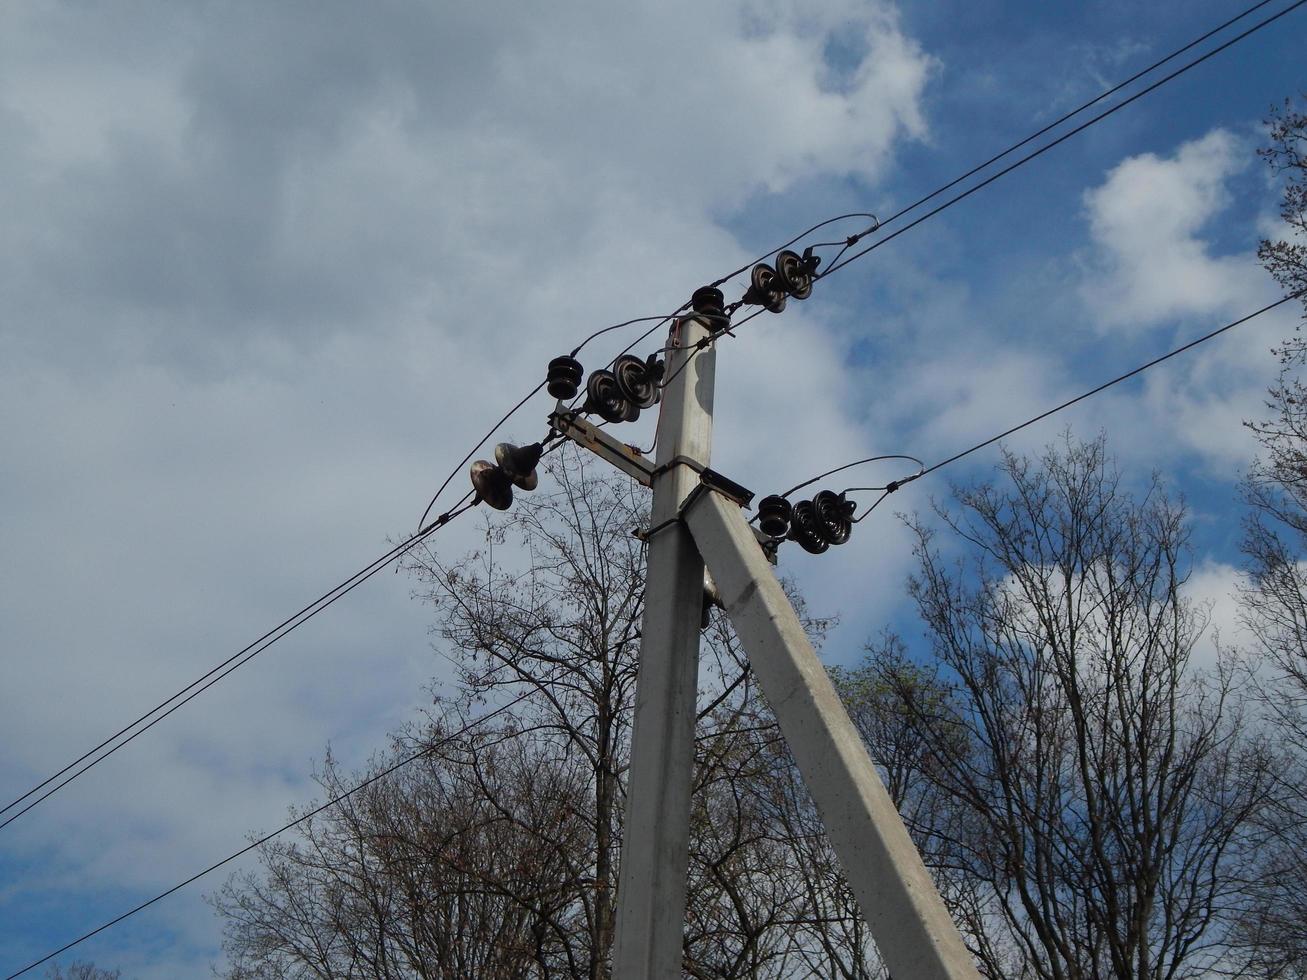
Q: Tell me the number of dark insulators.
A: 11